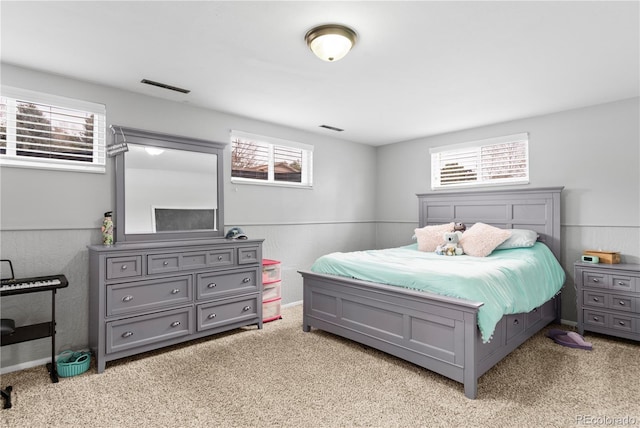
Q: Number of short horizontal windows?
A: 3